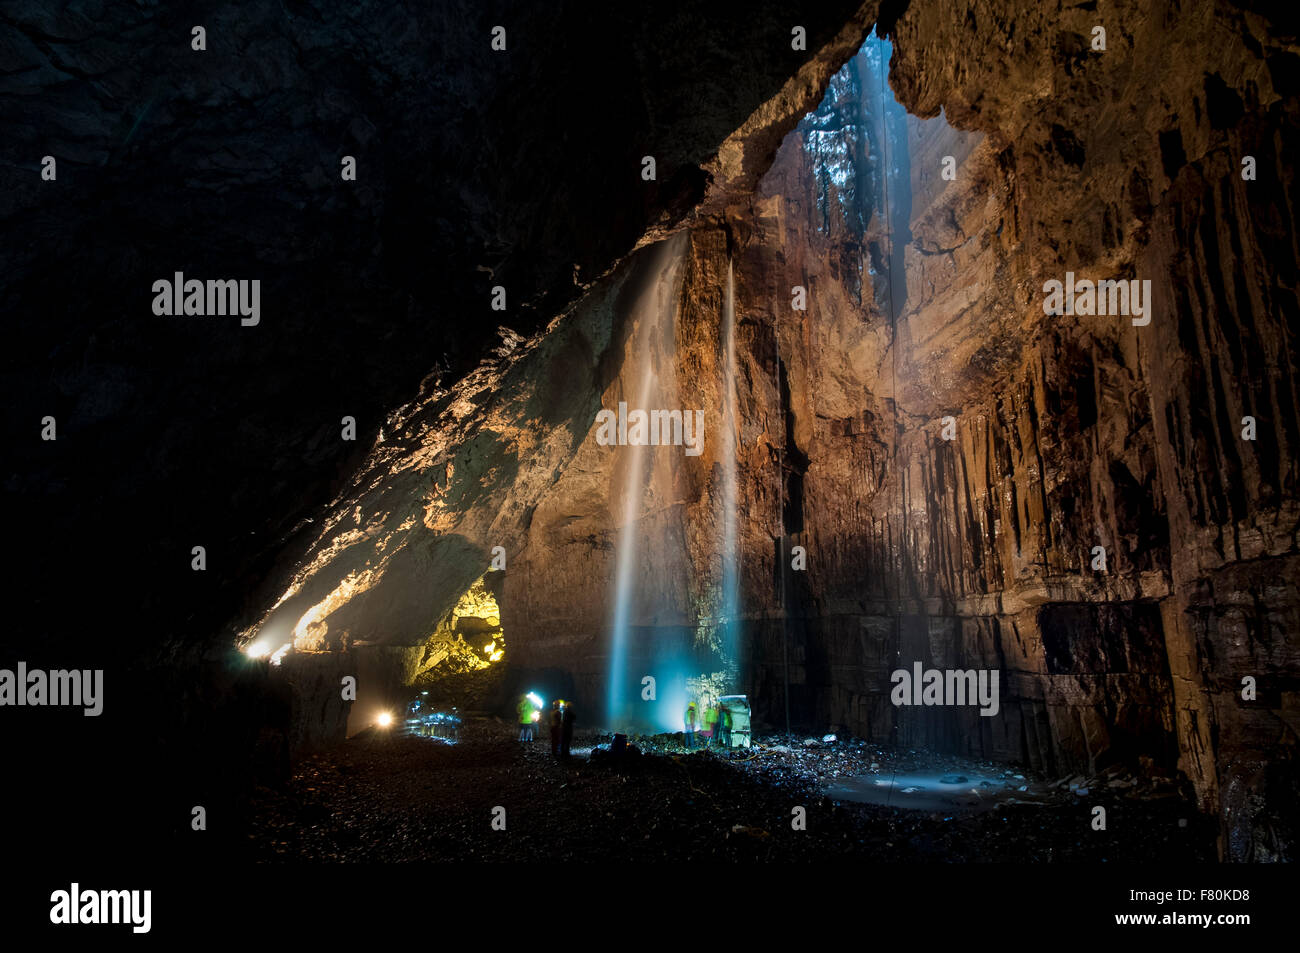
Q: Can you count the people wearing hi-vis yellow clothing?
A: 4